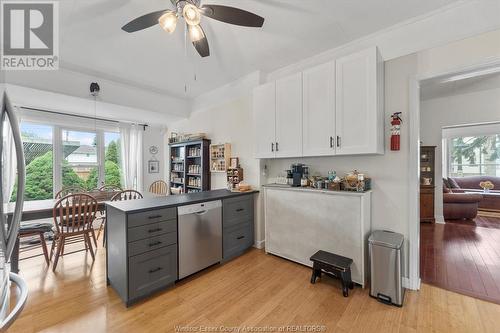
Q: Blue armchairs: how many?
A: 0